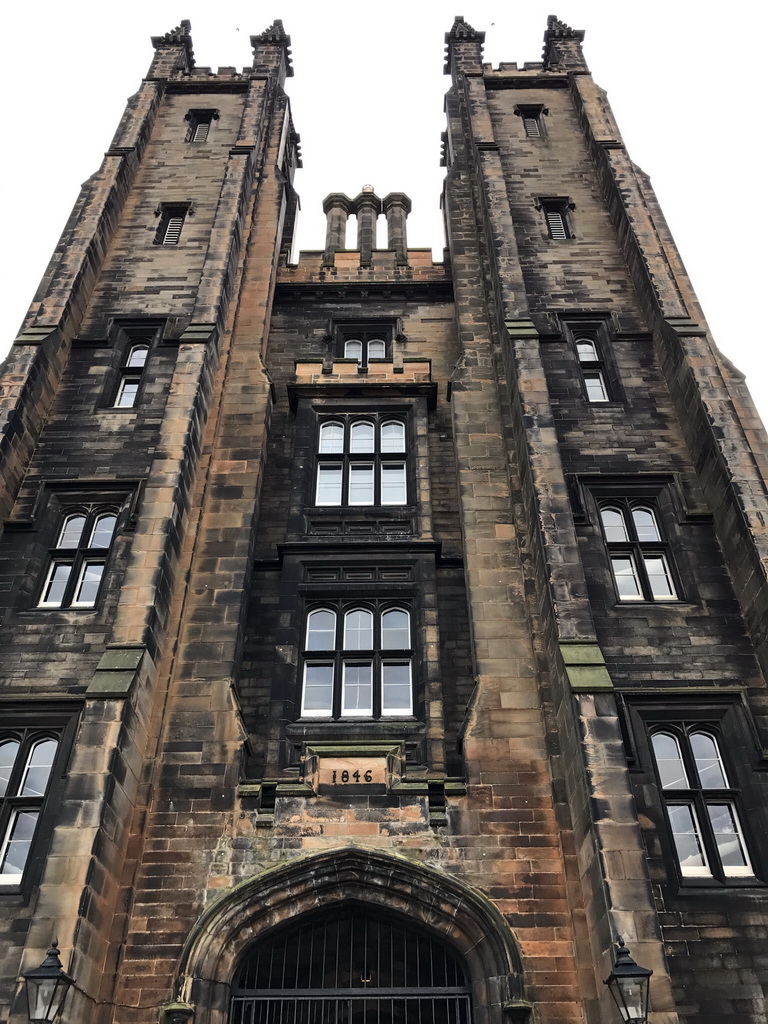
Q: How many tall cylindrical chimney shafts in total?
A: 3